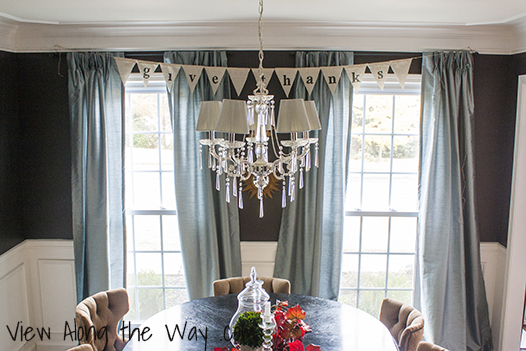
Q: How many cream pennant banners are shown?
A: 13